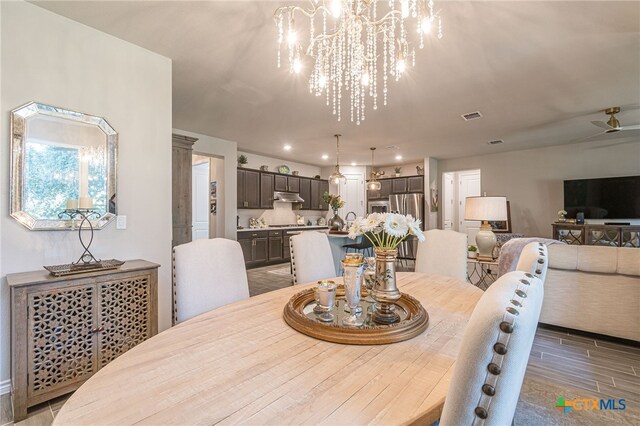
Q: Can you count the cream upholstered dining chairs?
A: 5